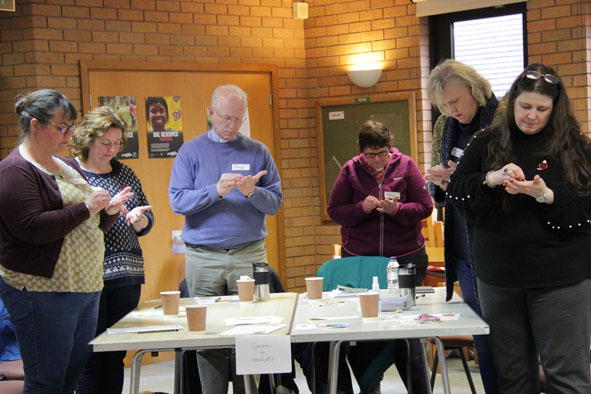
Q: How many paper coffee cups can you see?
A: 5